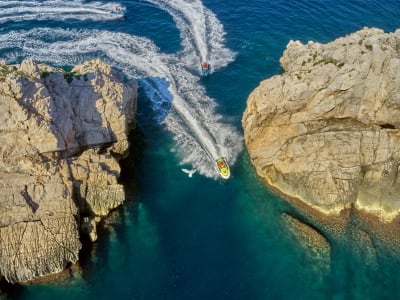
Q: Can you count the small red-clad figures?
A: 3